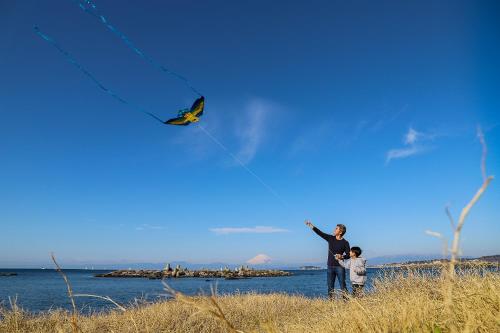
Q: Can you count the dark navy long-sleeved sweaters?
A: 1